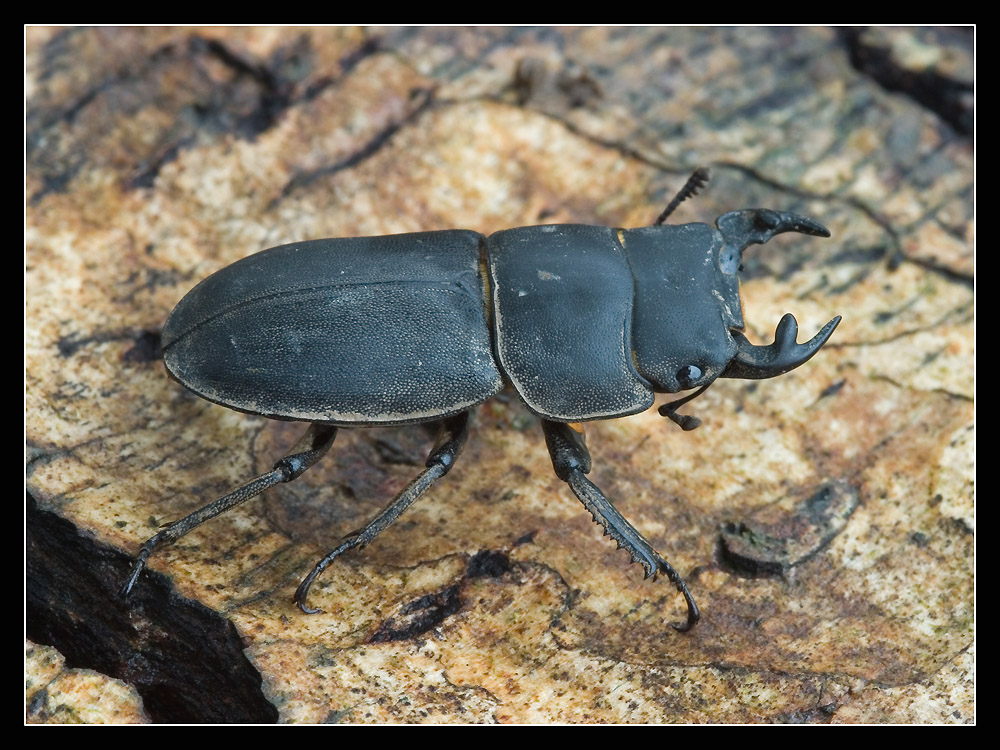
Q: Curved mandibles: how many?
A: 2